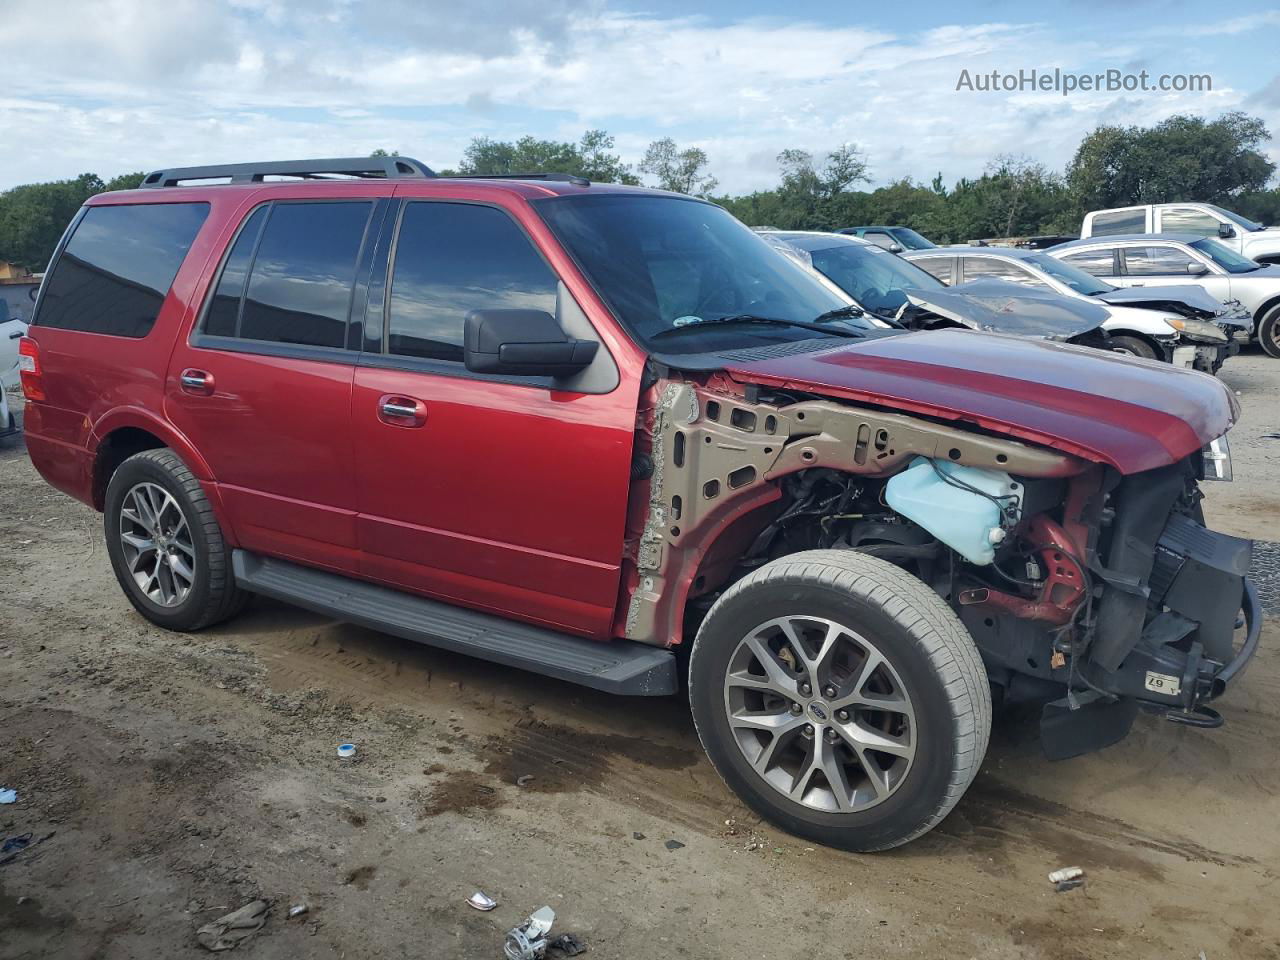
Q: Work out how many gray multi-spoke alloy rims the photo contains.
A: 2